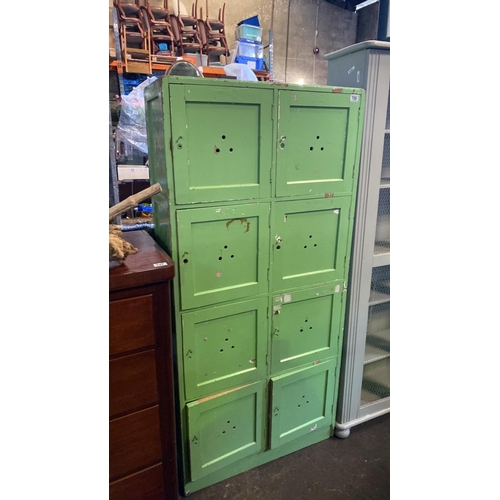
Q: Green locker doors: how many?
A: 8